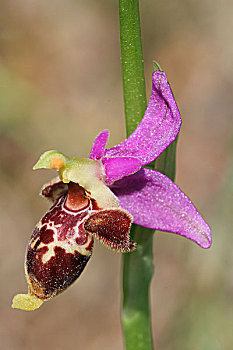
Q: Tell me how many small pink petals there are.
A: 2